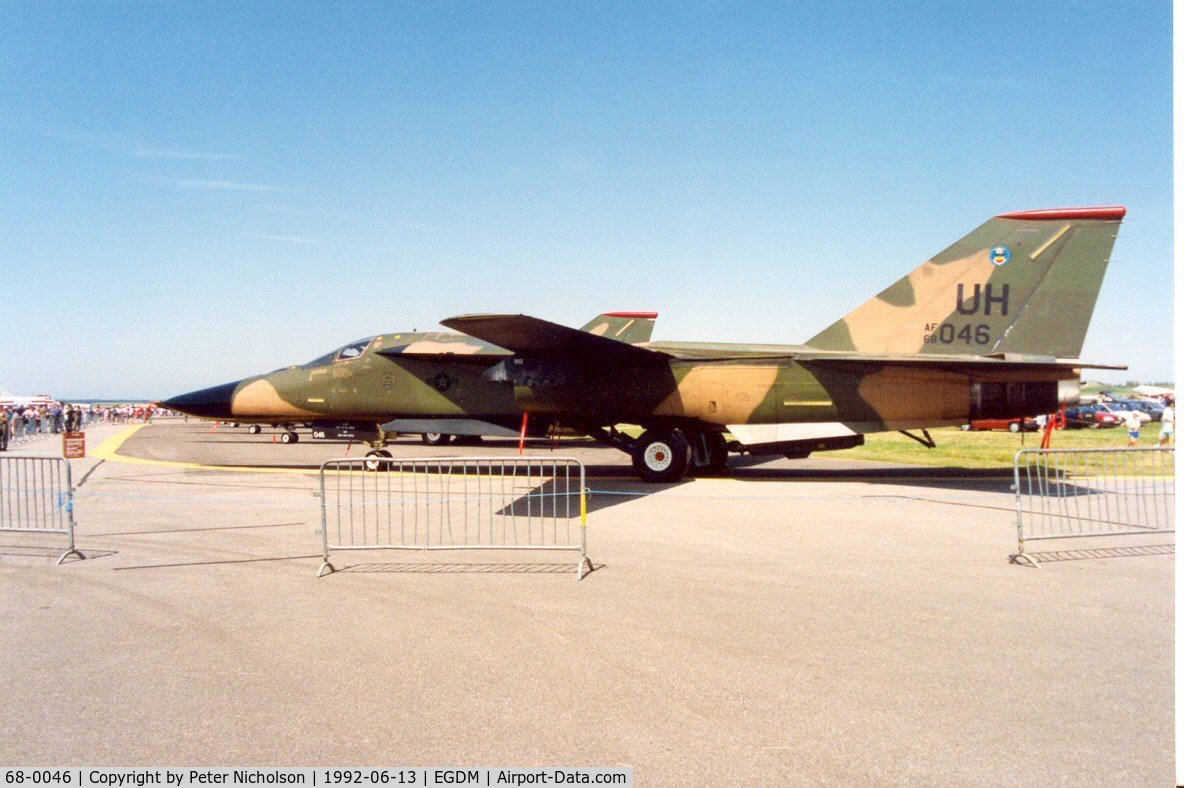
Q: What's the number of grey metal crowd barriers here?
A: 3